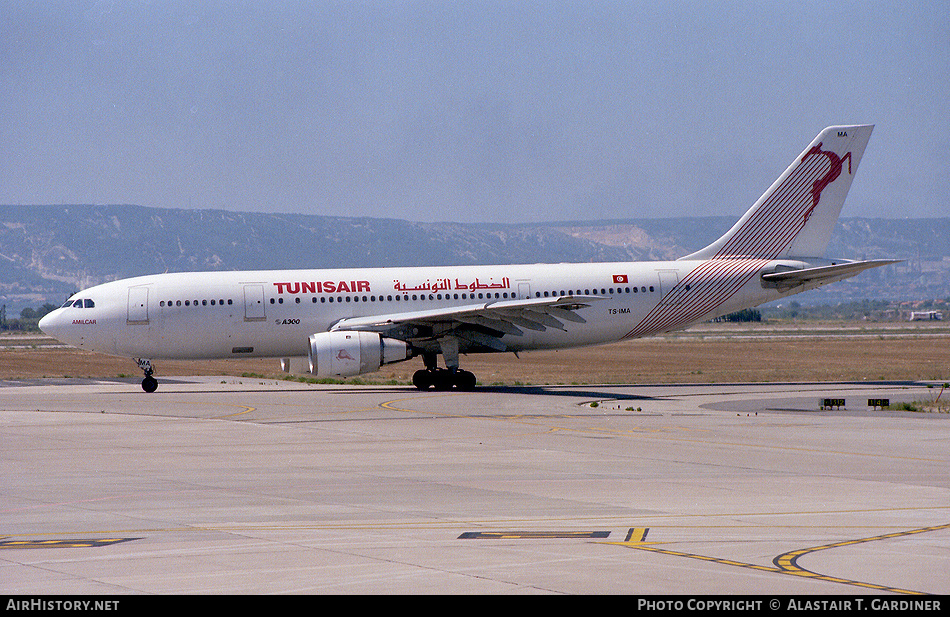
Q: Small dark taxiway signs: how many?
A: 2